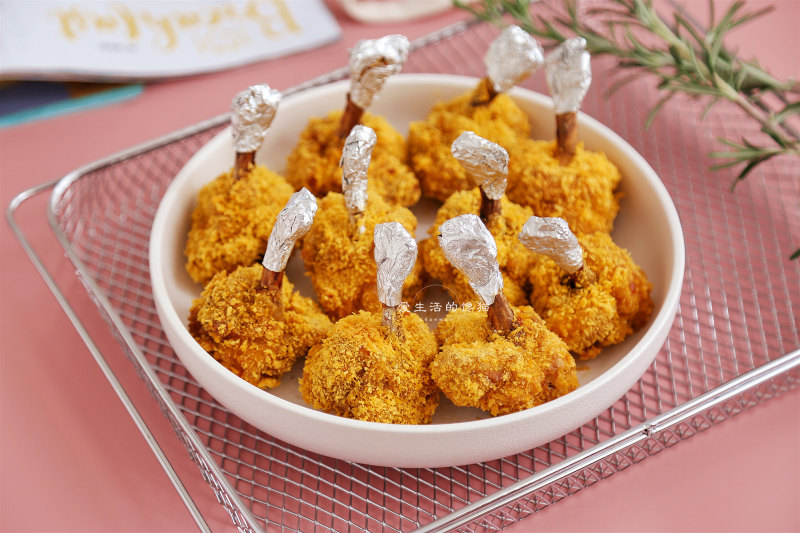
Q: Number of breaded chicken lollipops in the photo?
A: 10